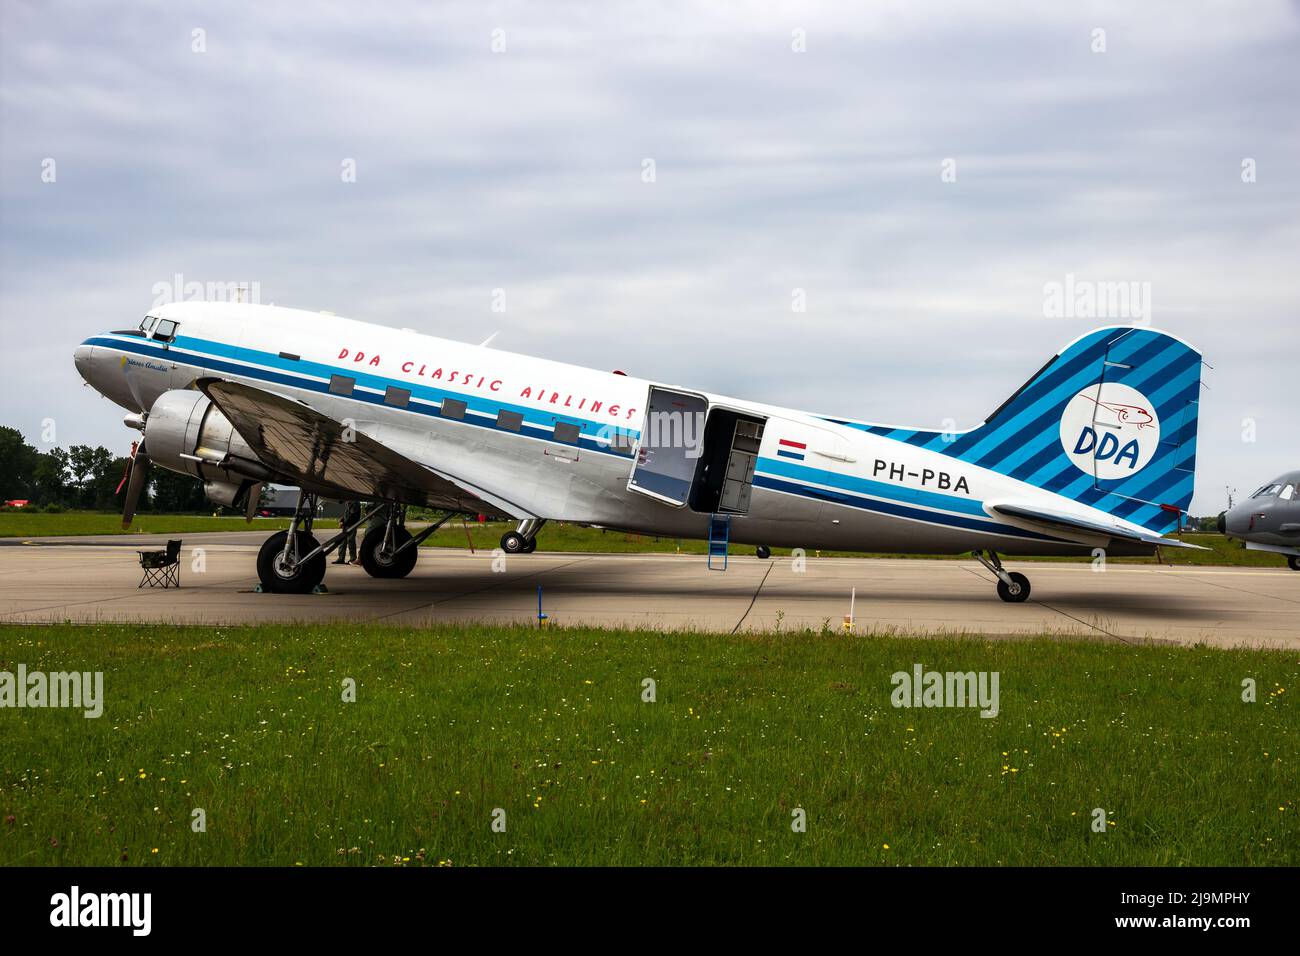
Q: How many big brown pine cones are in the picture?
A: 0